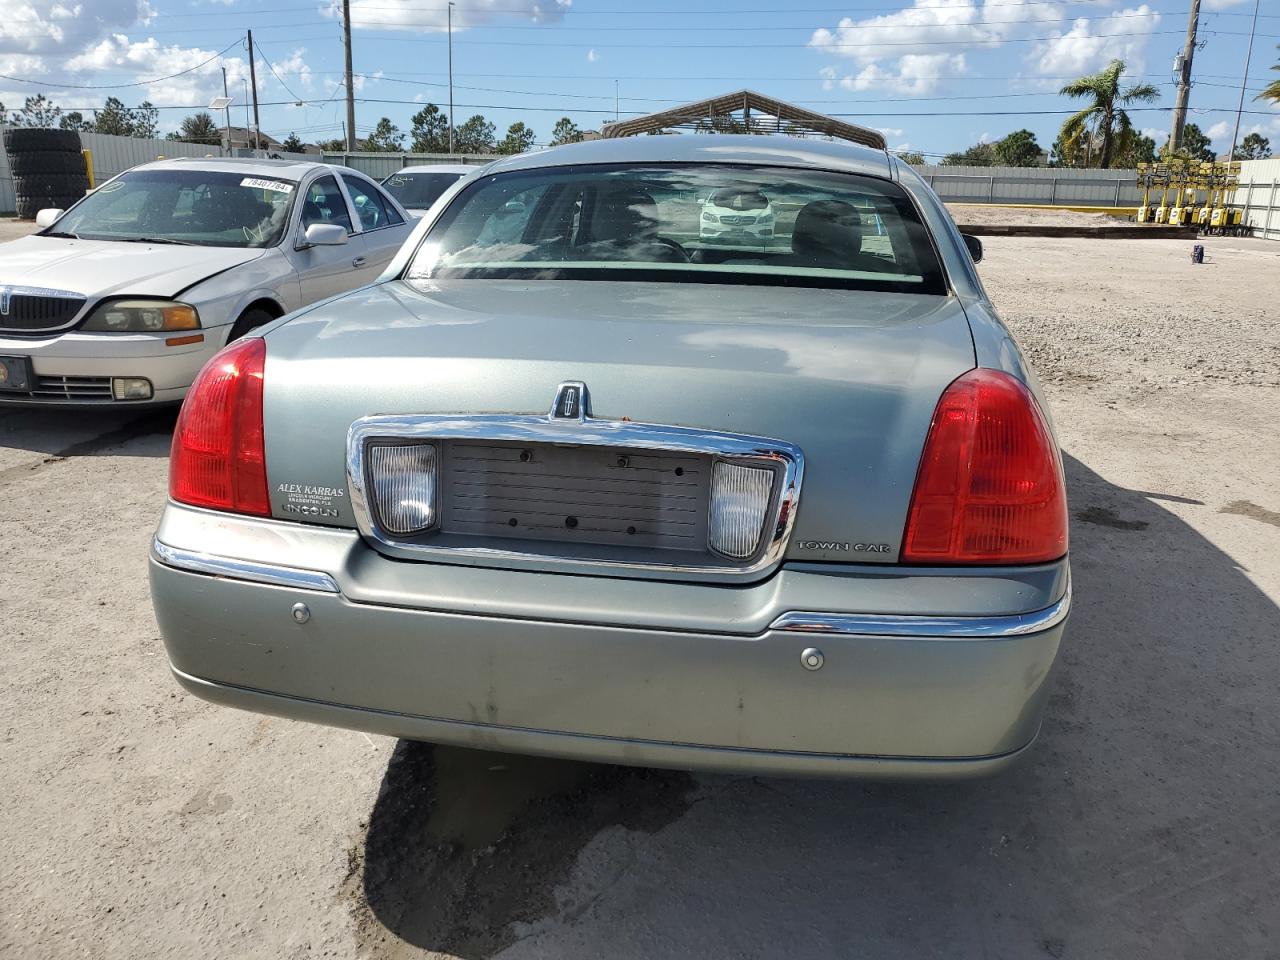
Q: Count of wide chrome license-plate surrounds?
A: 1